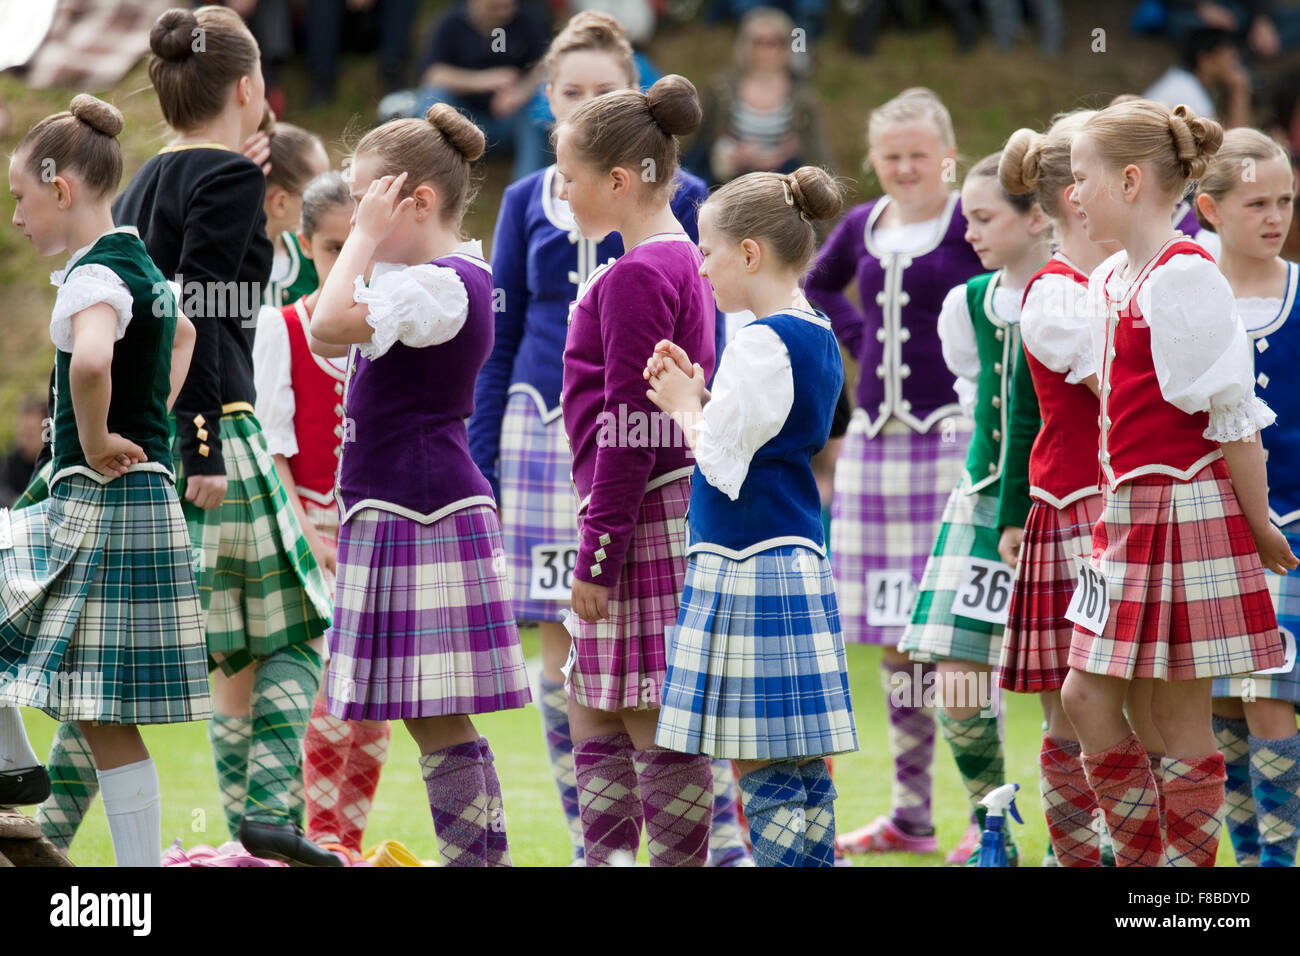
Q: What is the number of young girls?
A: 13